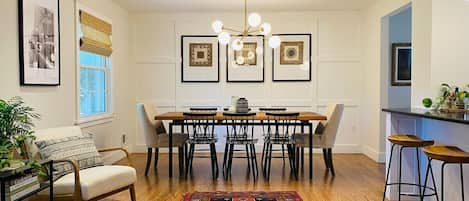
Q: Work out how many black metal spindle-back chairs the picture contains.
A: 6